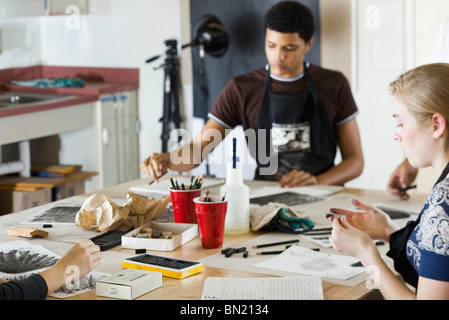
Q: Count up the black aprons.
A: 2